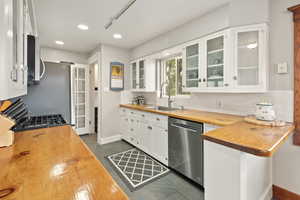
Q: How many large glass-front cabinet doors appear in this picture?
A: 3